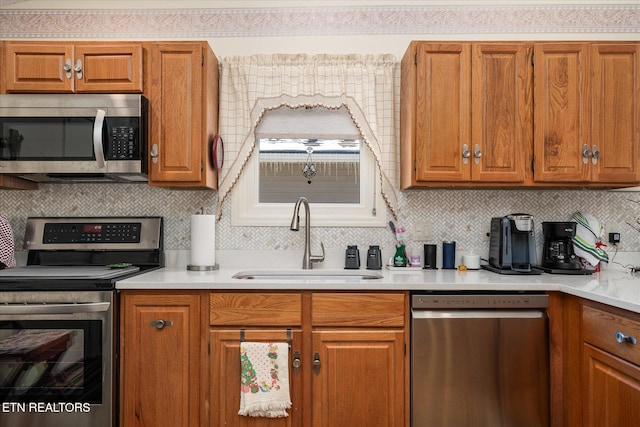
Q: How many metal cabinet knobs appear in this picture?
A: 11